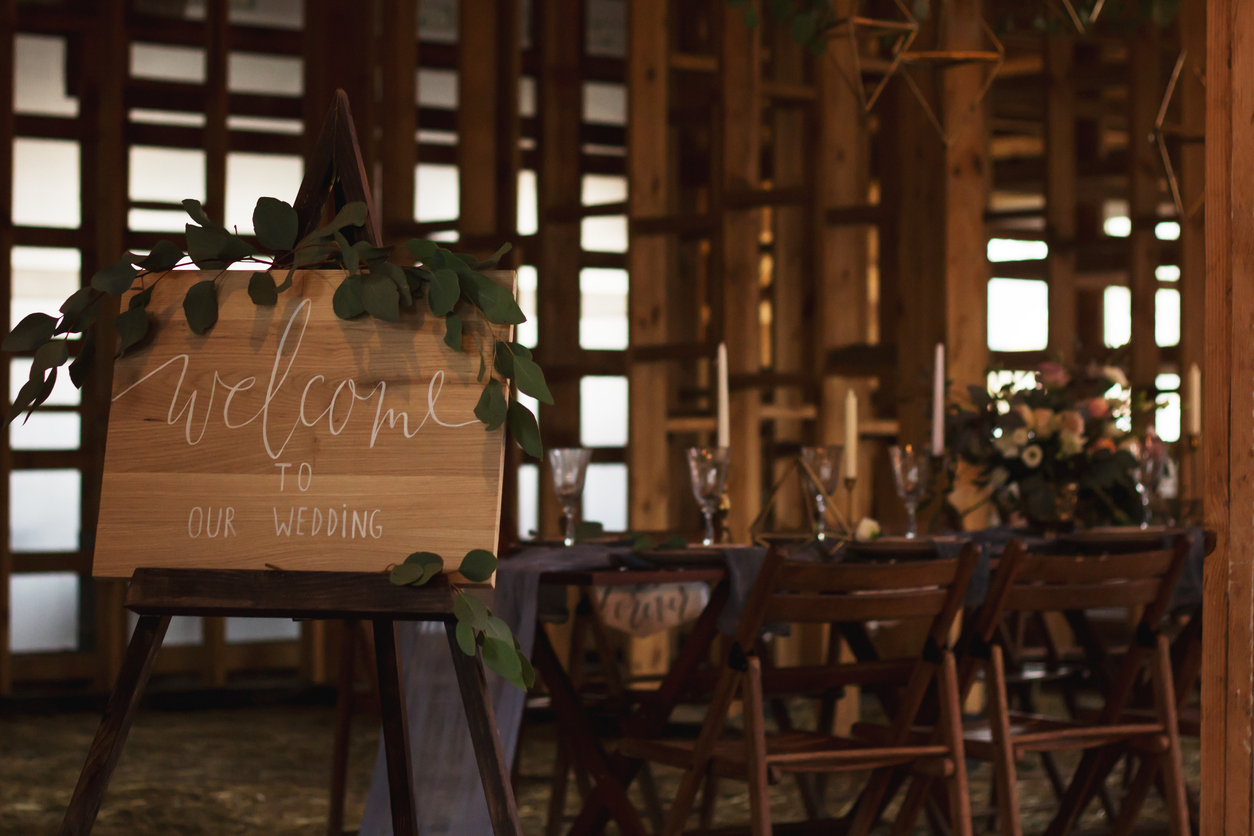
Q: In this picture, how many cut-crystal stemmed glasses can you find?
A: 5